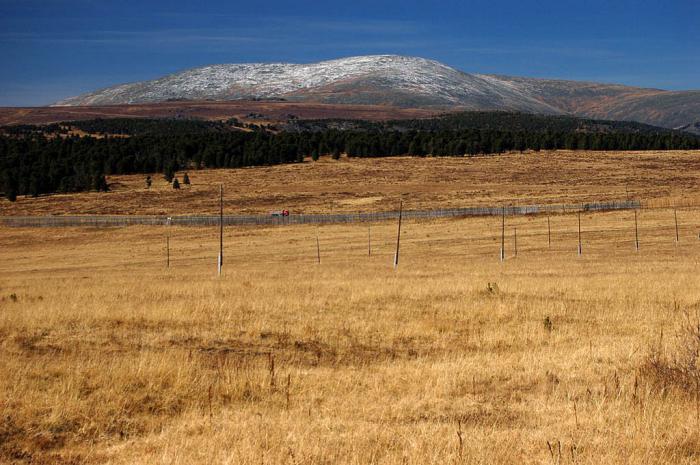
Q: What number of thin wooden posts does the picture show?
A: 11